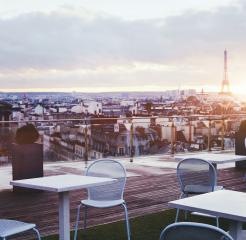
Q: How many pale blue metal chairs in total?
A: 4